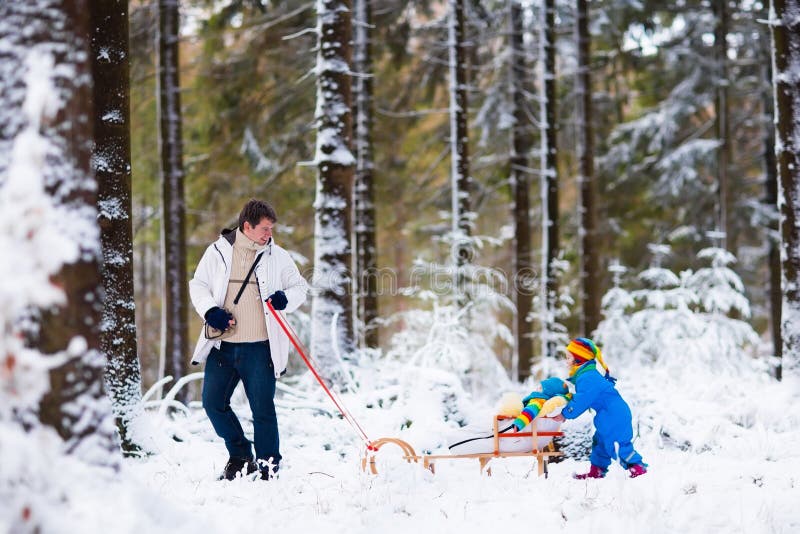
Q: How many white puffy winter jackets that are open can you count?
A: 1